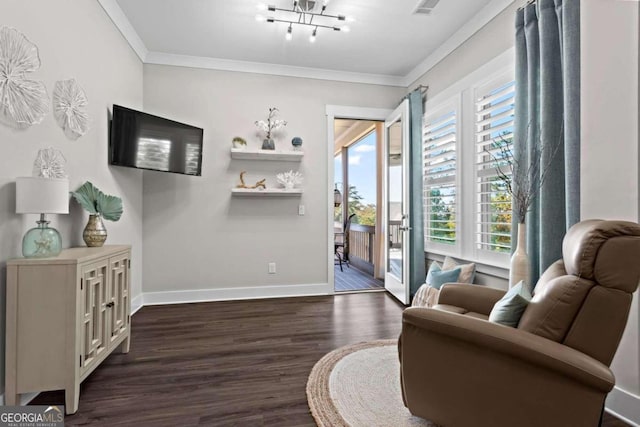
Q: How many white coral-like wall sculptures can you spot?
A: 3